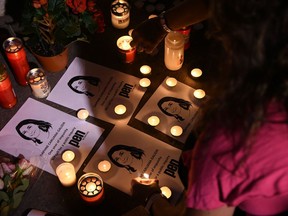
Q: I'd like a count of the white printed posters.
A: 4